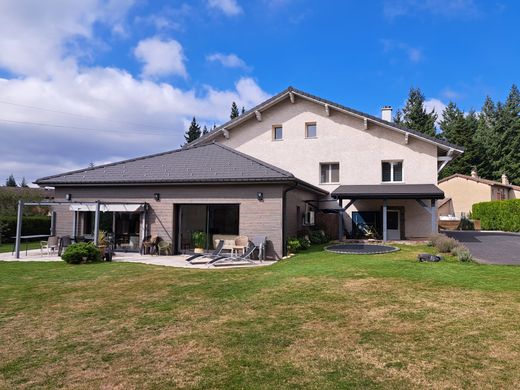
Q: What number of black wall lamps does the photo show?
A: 3